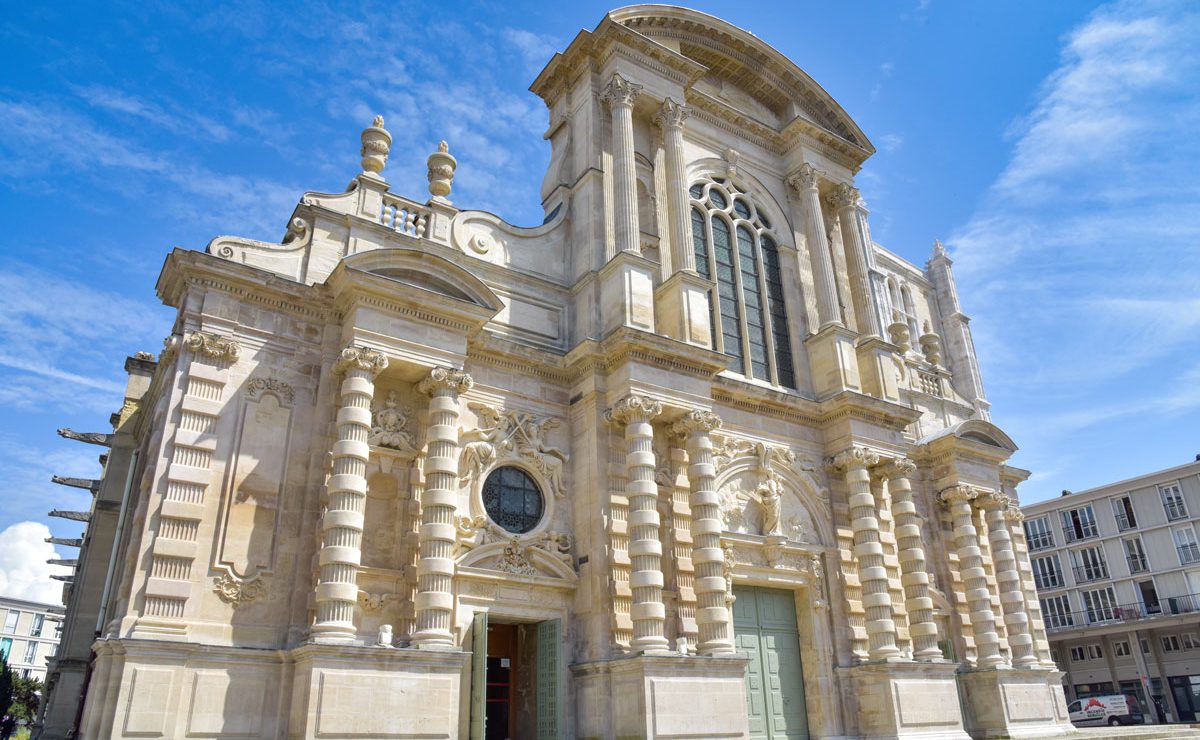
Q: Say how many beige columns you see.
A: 12